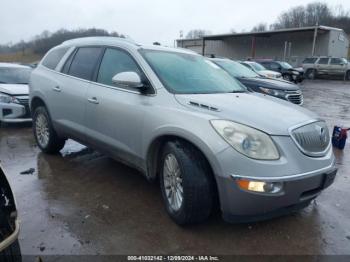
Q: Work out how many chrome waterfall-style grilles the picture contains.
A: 1